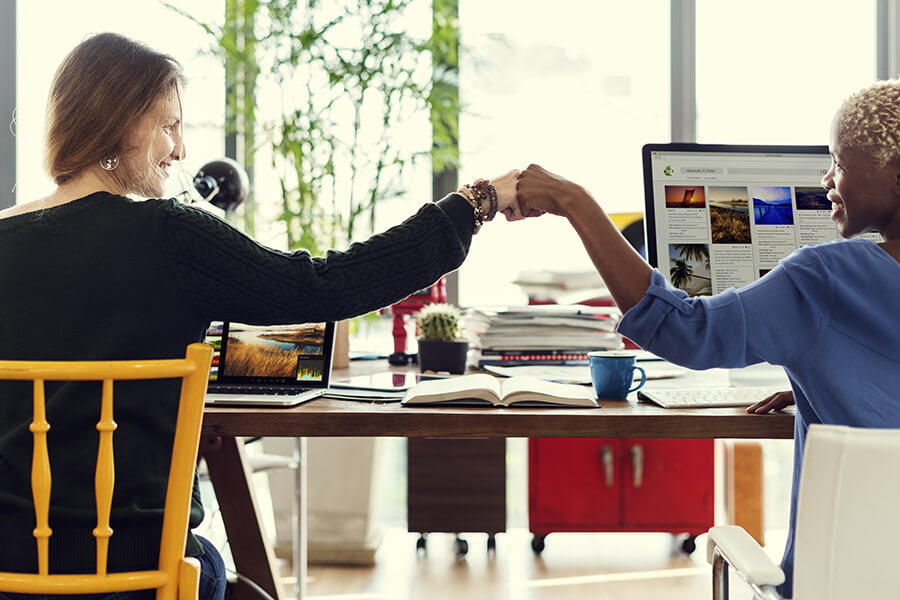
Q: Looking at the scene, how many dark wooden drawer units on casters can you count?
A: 1